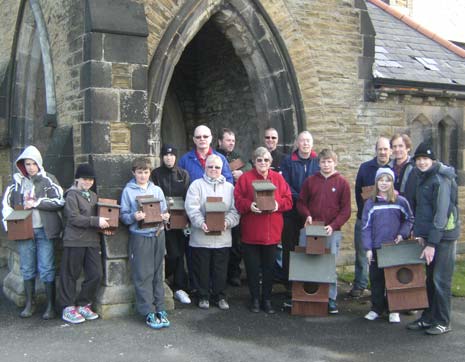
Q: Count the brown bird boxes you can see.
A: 11